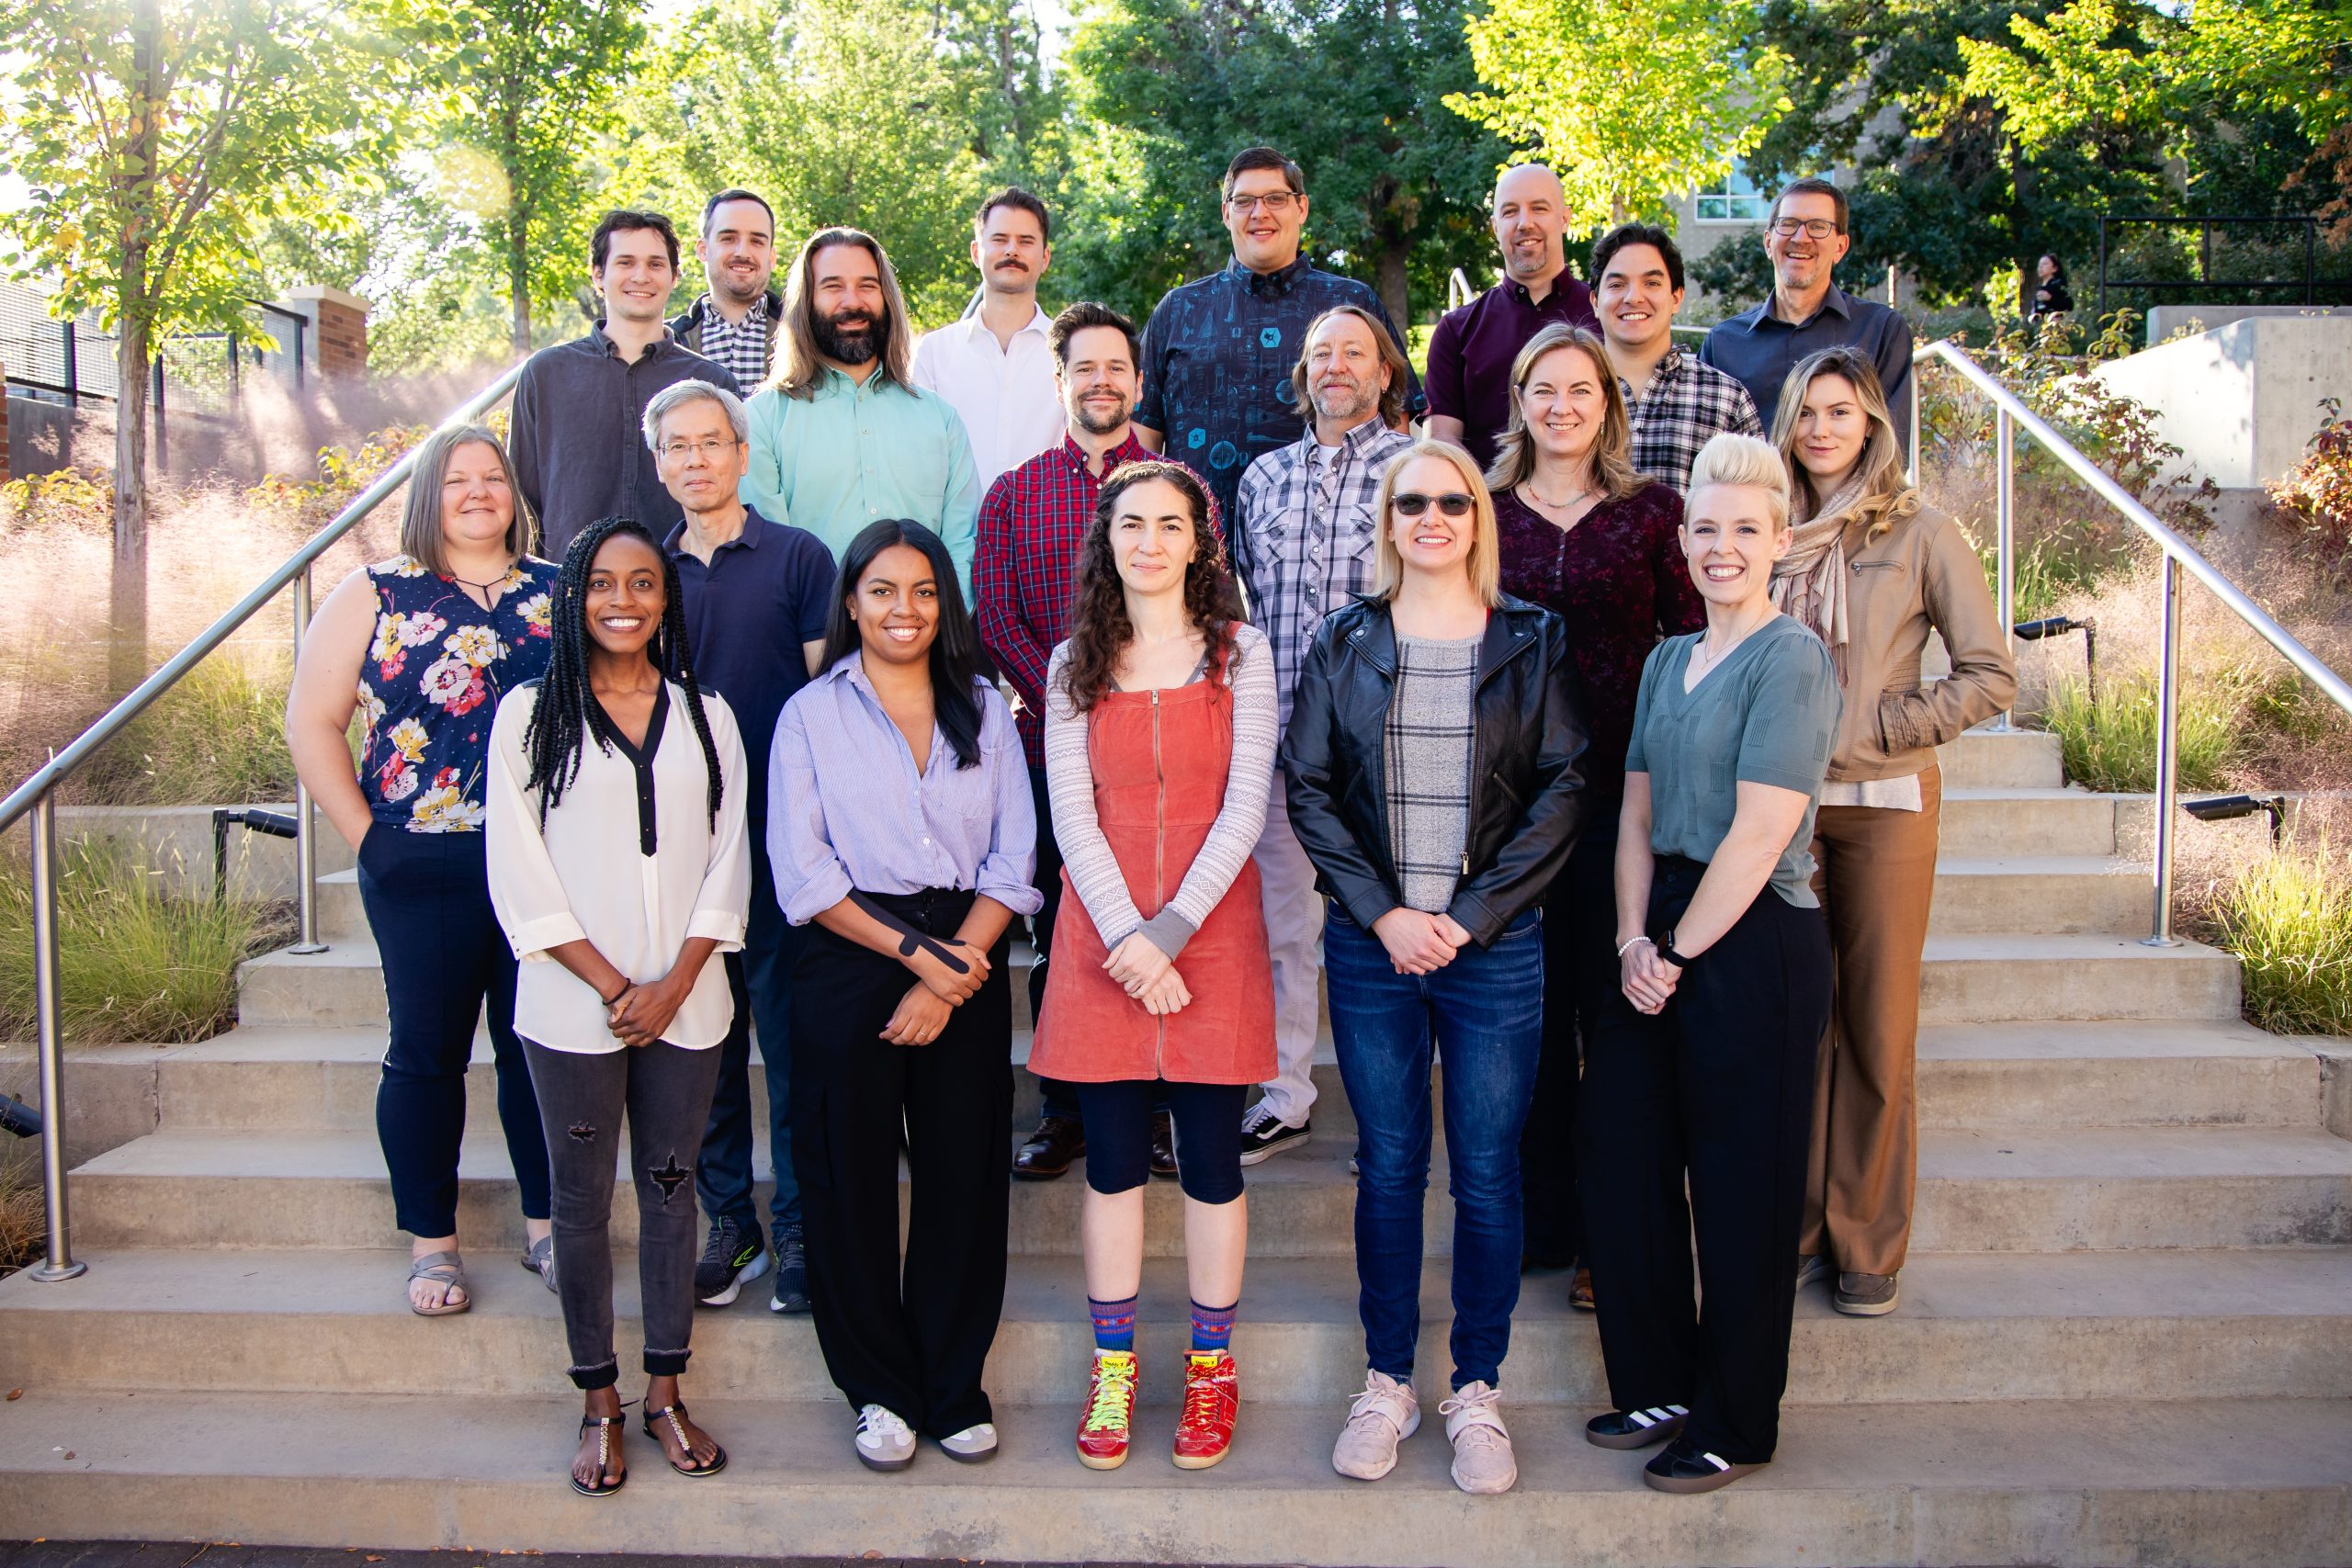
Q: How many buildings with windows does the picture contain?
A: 1